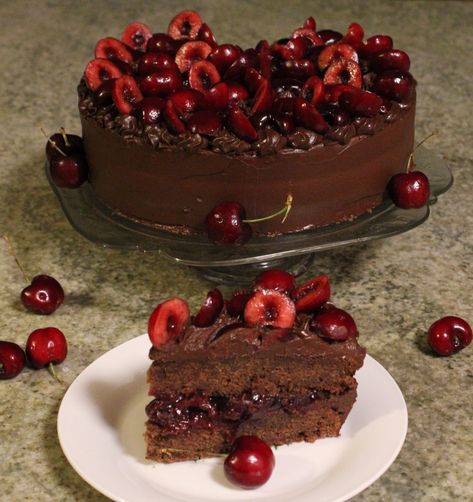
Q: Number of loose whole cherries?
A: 9